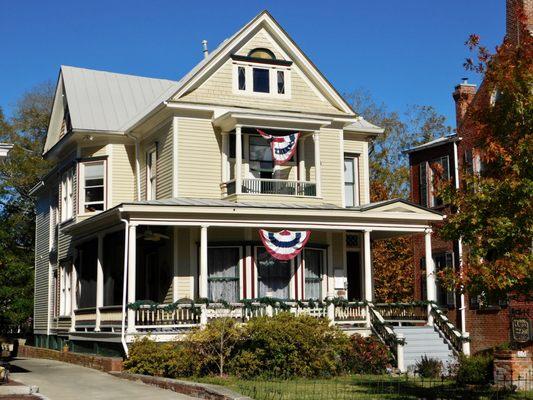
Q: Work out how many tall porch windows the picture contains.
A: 3